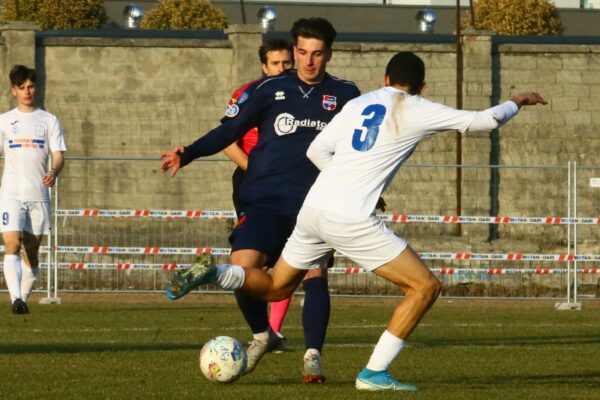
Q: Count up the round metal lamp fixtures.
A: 3